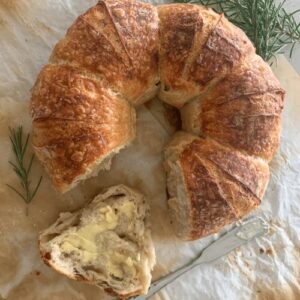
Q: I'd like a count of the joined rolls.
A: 5